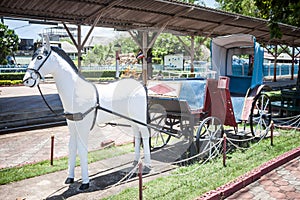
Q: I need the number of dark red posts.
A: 4